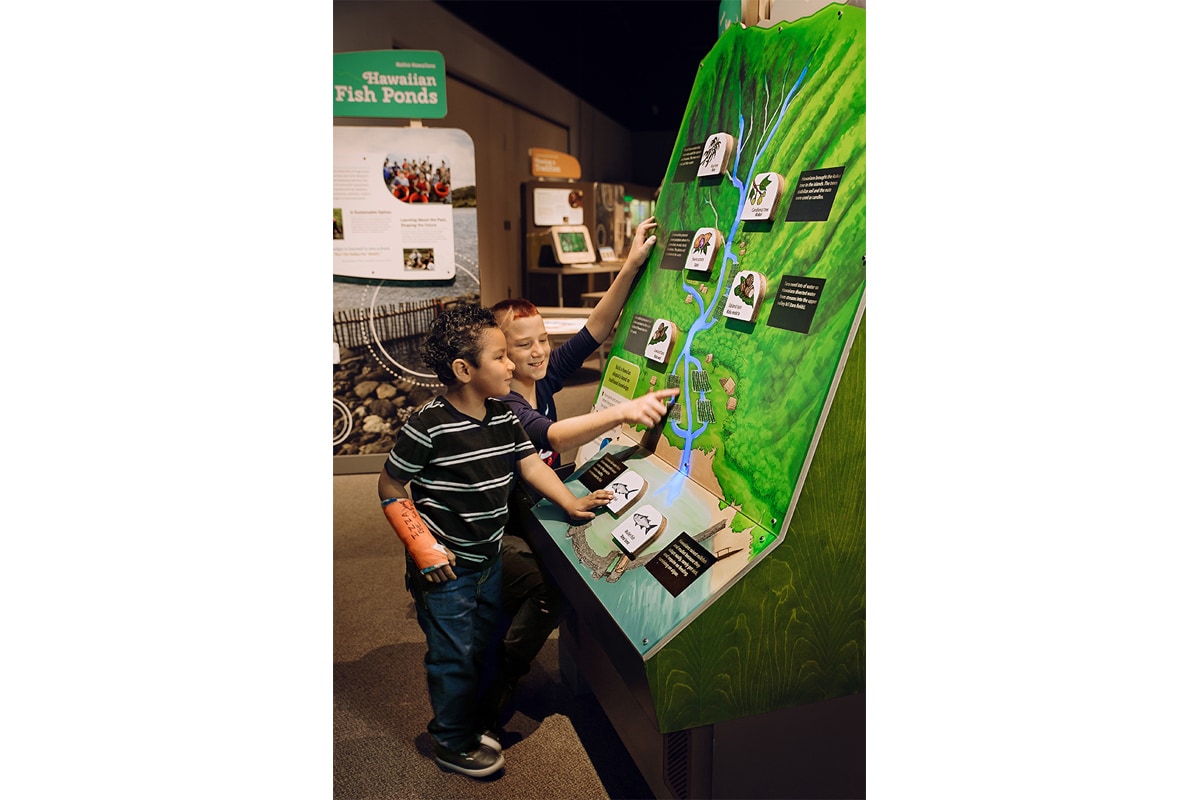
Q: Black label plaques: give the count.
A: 7